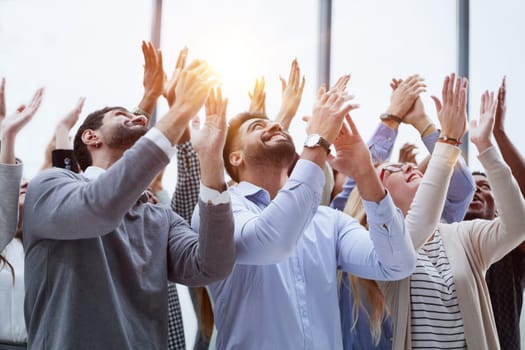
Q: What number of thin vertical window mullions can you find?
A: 3